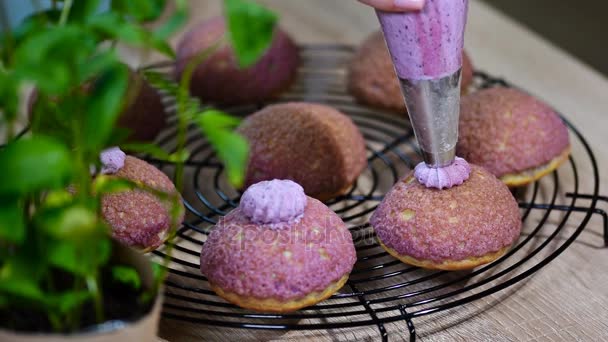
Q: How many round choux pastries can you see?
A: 8